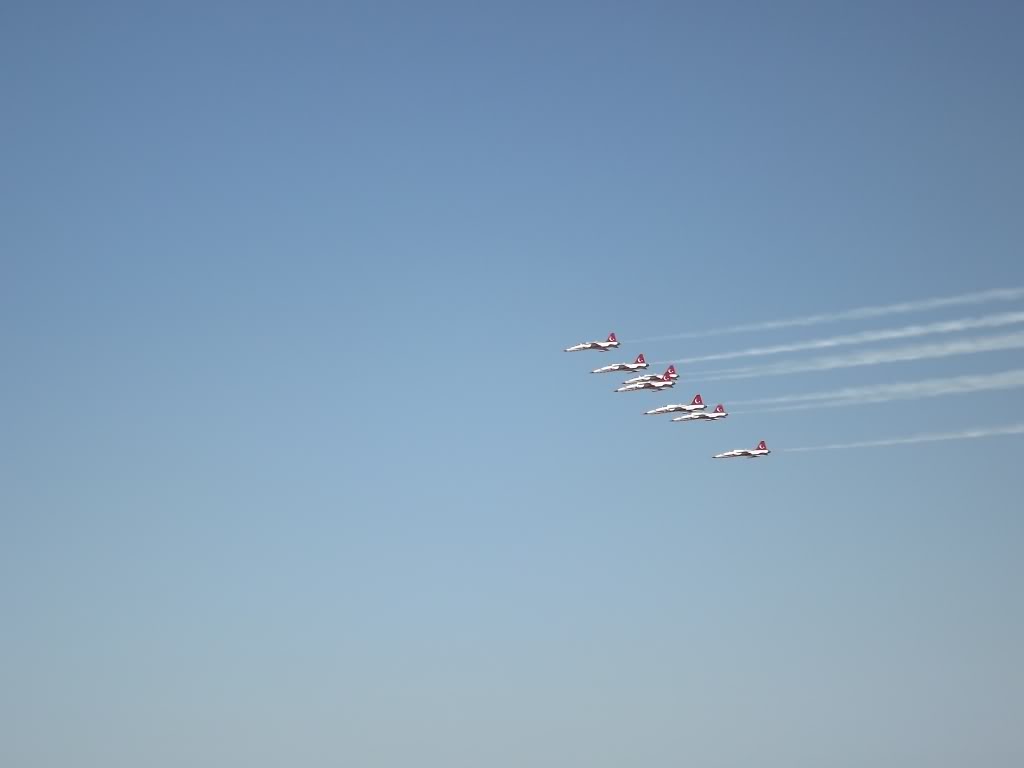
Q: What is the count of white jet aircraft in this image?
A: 7